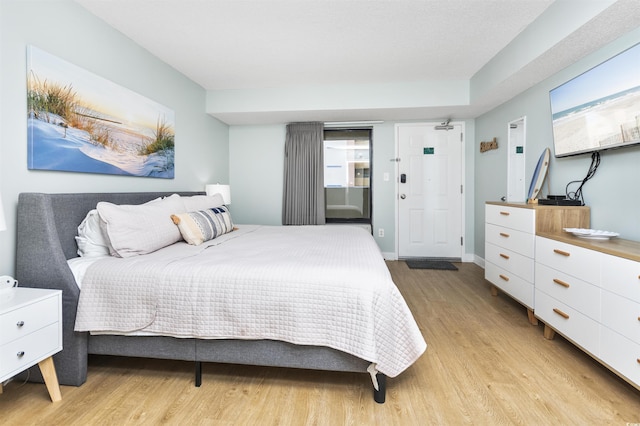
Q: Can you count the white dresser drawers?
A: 10